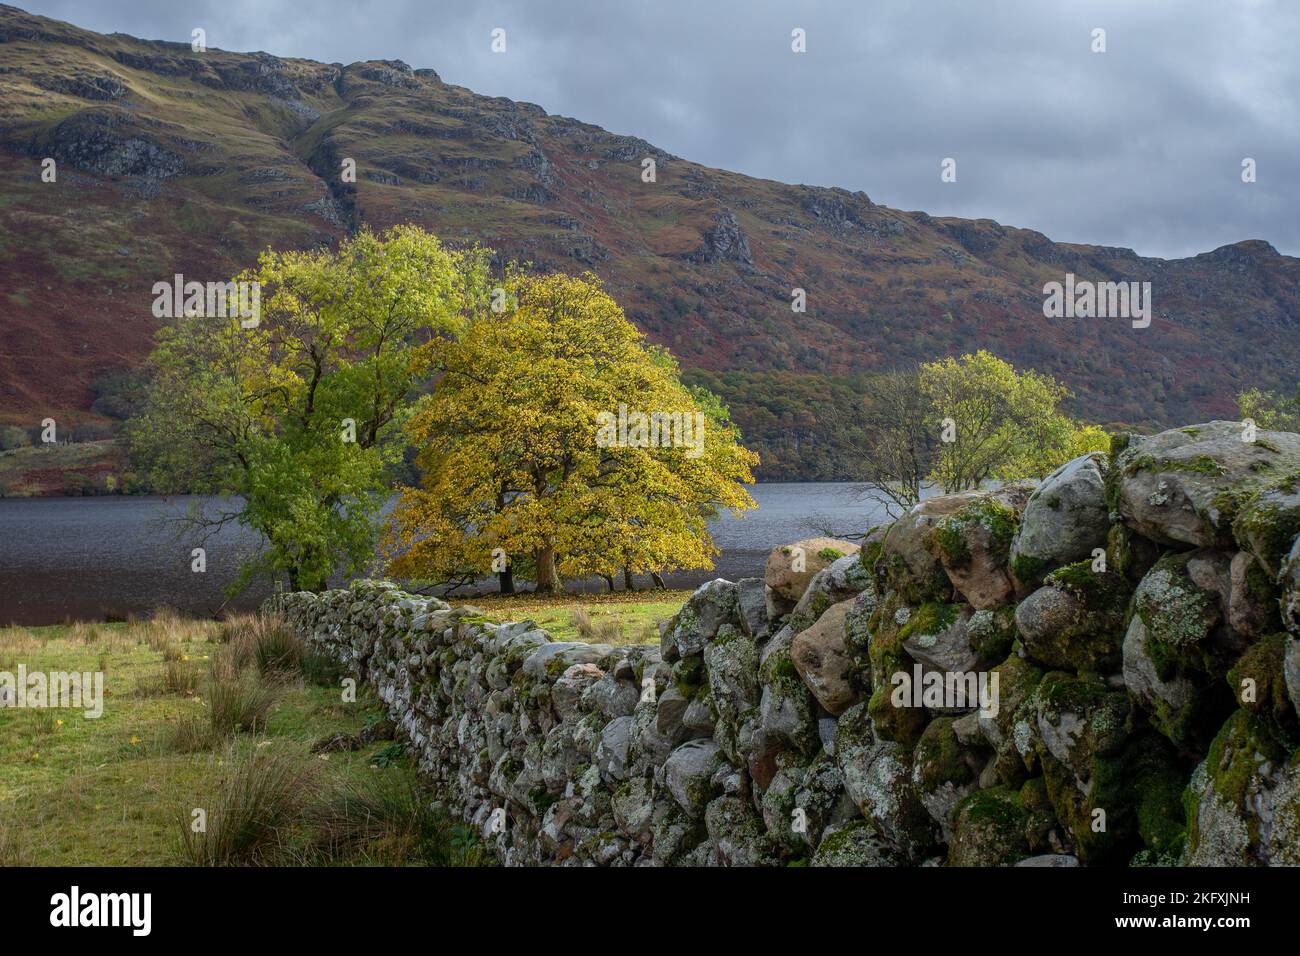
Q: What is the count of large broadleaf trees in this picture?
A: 2